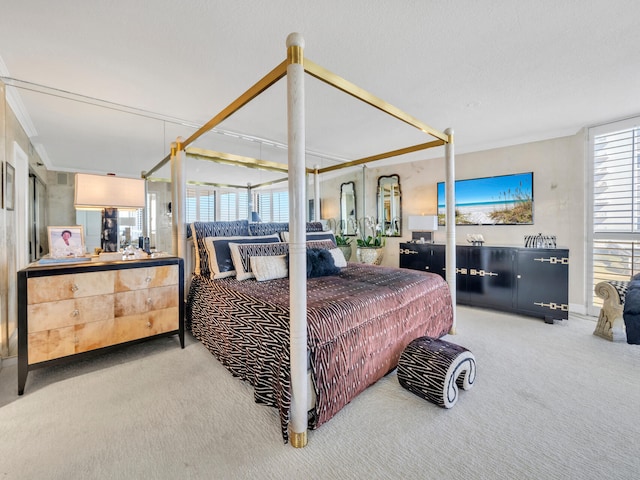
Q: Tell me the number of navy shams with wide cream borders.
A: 2